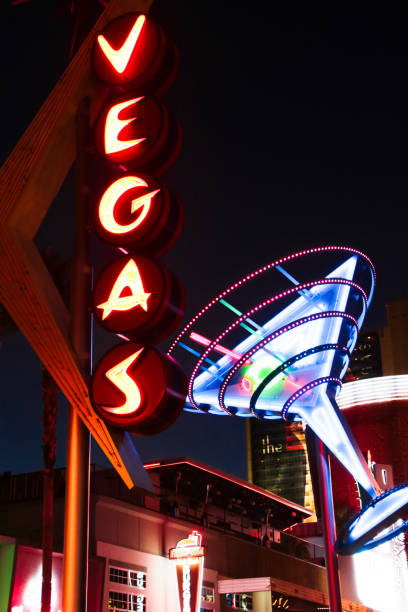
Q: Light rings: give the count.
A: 5